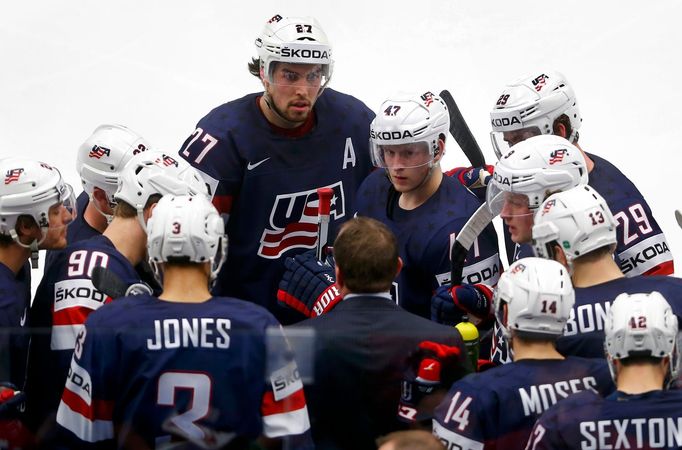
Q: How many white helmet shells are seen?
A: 11